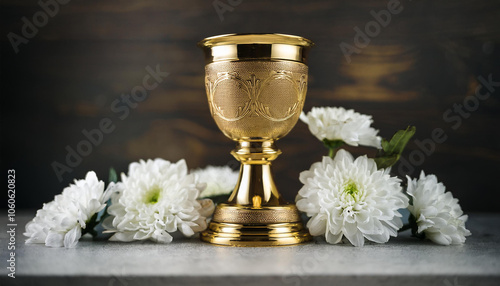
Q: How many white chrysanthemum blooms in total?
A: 6